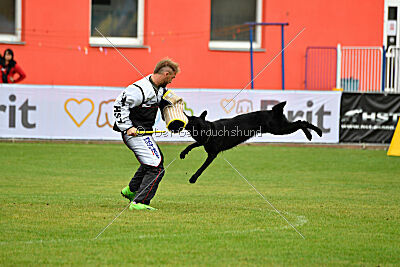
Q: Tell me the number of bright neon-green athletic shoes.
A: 2